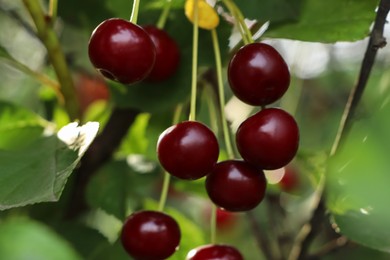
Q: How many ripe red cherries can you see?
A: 8